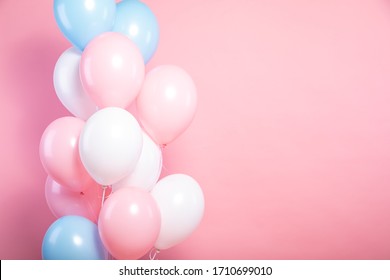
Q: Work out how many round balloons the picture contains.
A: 12